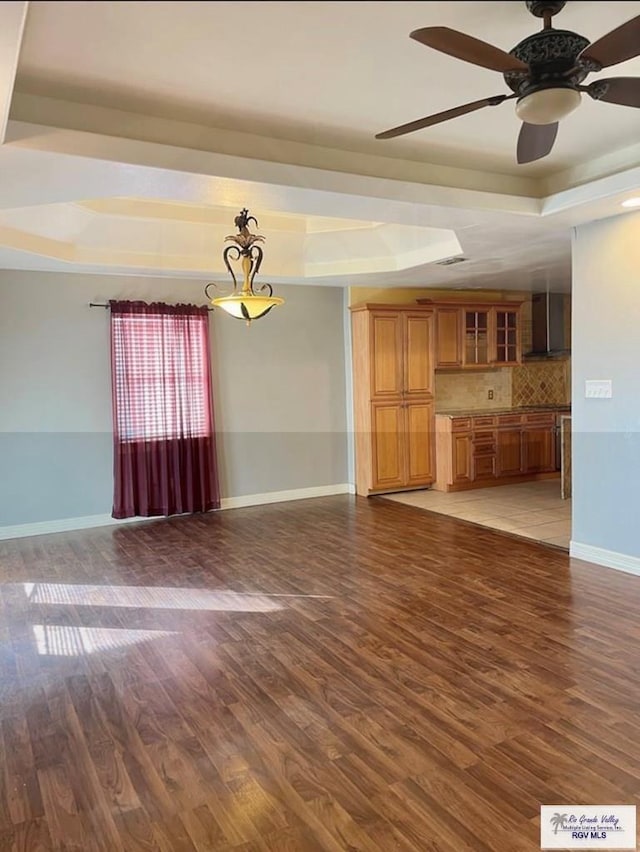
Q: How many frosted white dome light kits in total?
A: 1